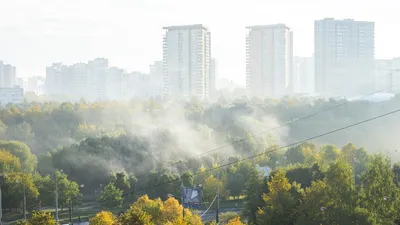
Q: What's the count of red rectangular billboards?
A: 0